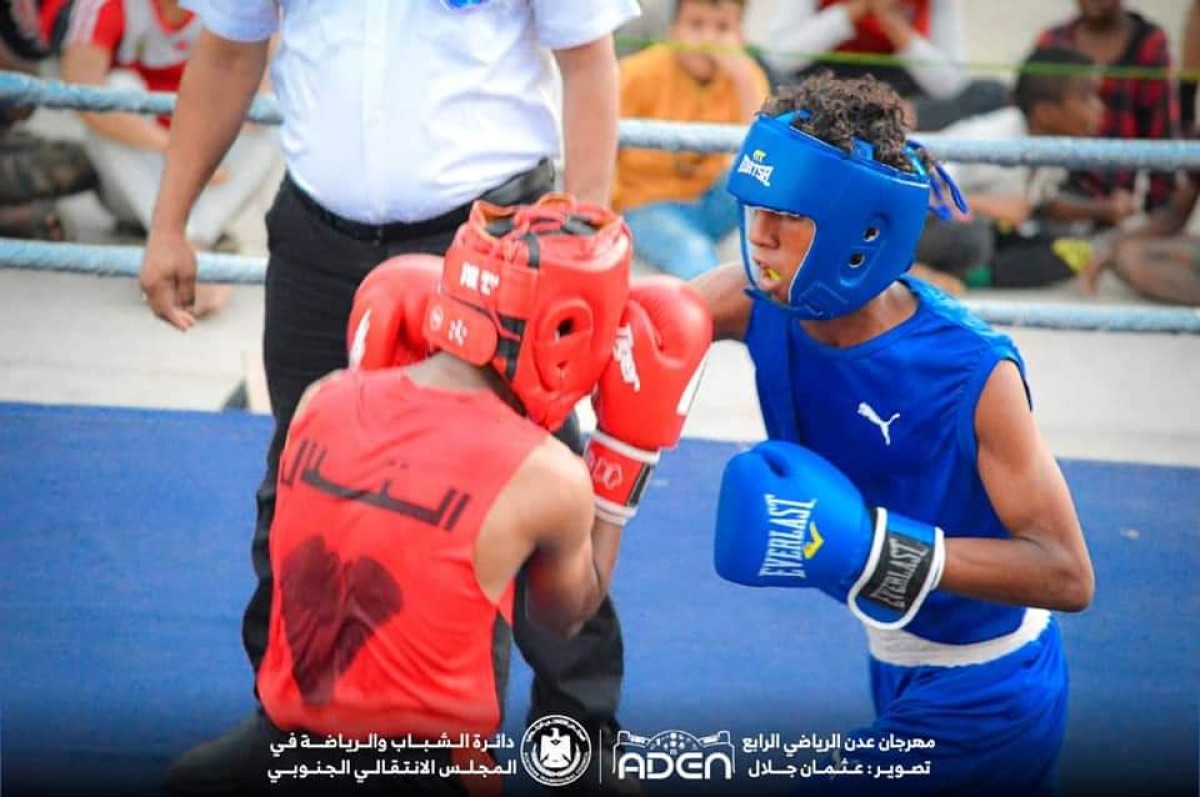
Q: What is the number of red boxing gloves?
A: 2